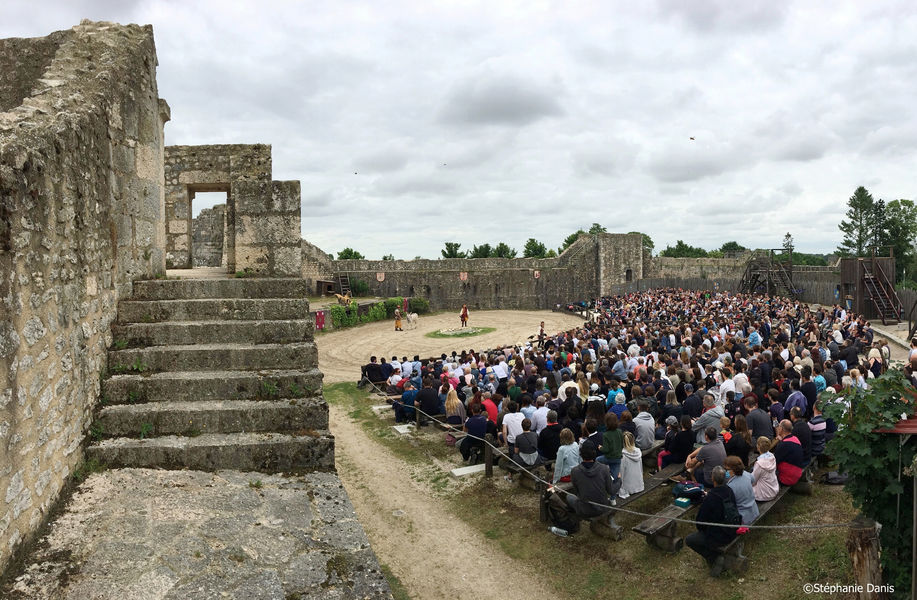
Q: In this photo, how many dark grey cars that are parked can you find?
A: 0